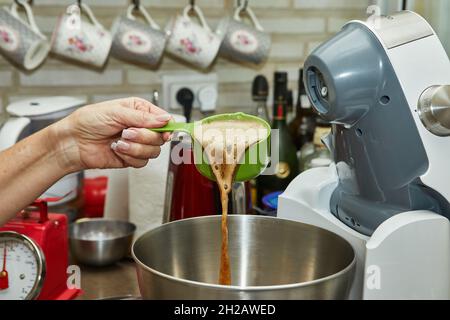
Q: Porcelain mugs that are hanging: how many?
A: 5